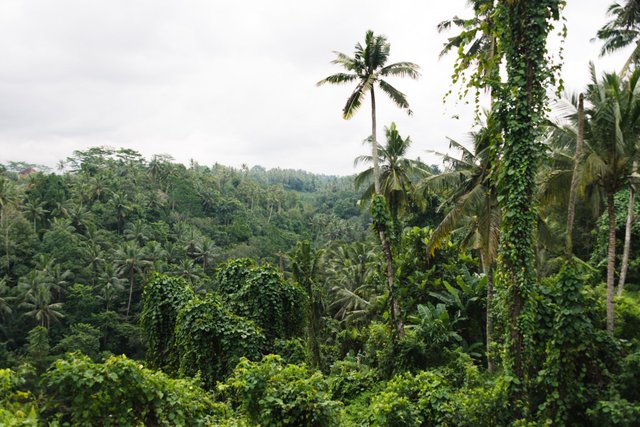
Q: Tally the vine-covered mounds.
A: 3